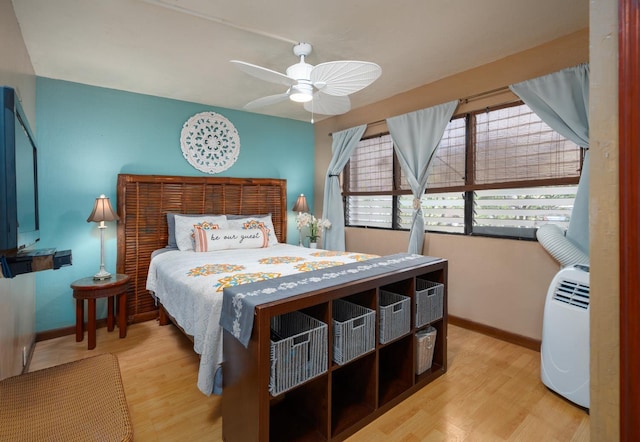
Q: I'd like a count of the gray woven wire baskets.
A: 4